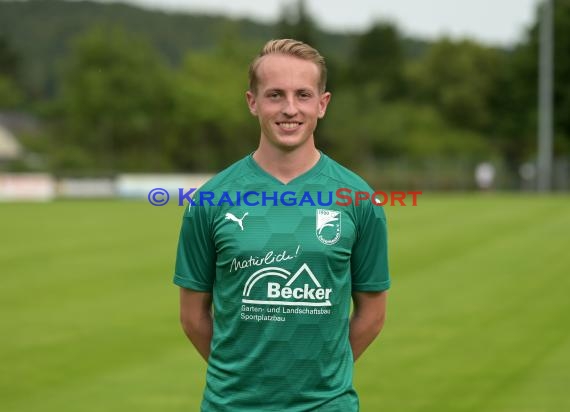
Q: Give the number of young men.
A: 1